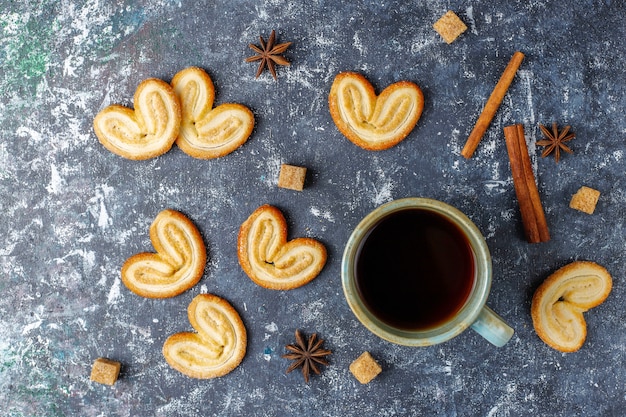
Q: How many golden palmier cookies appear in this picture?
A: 7